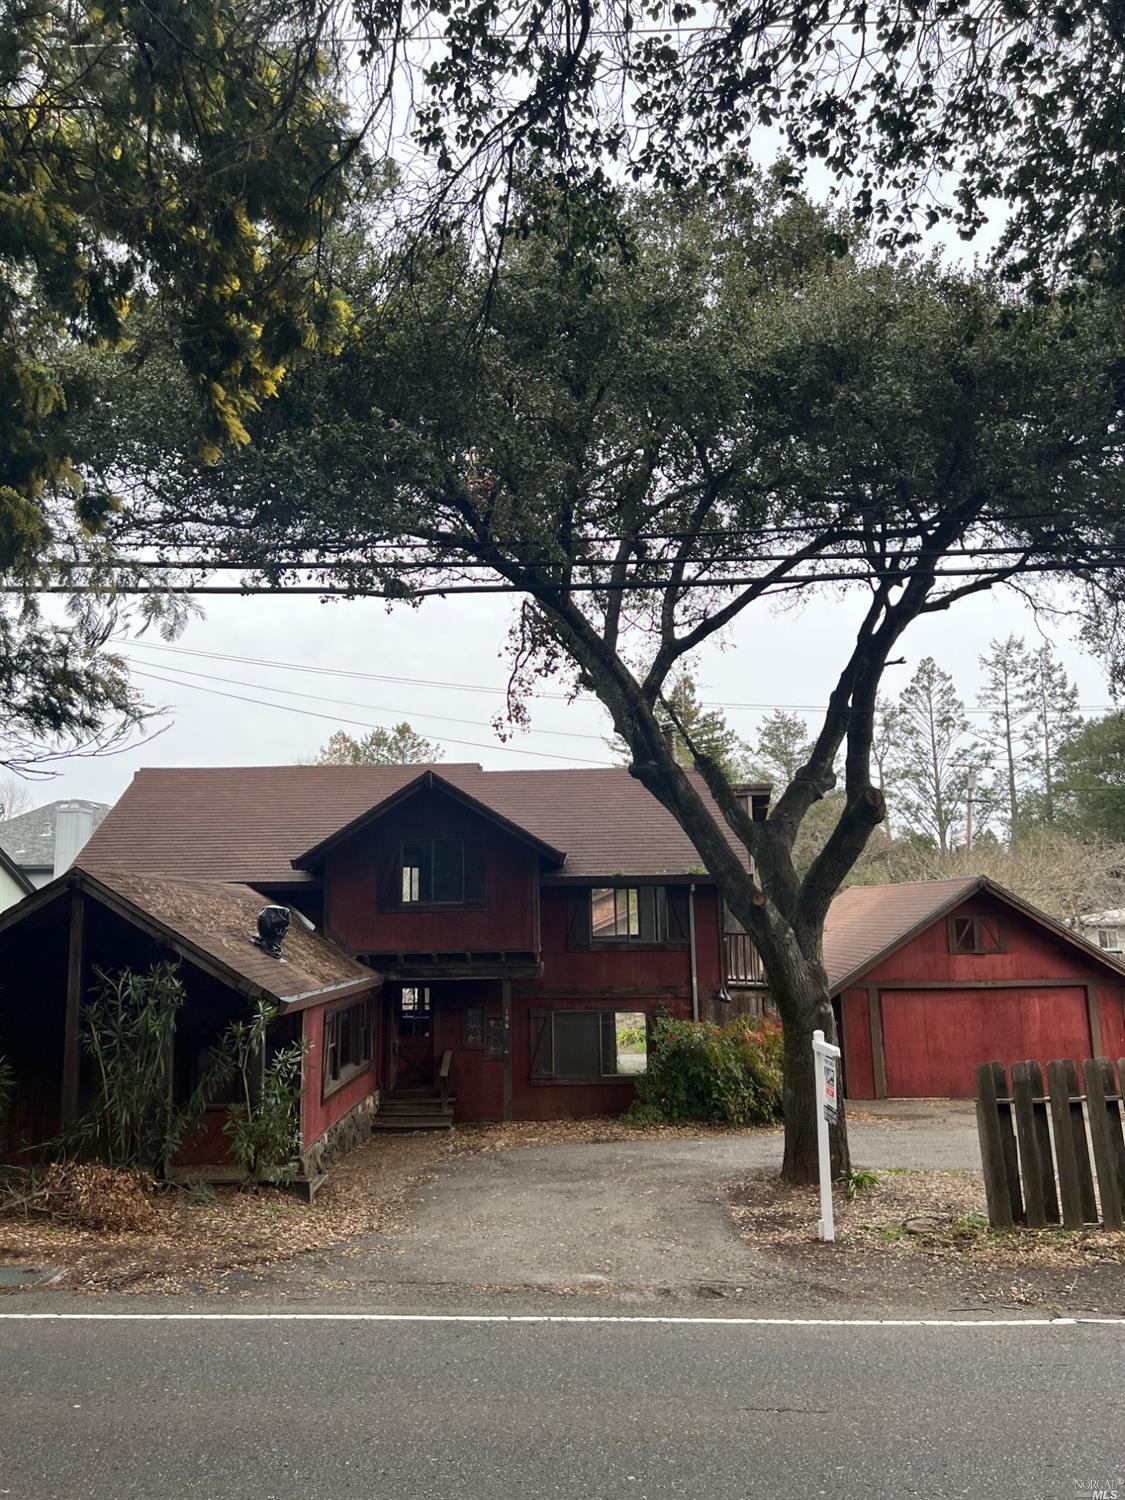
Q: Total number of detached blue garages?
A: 0